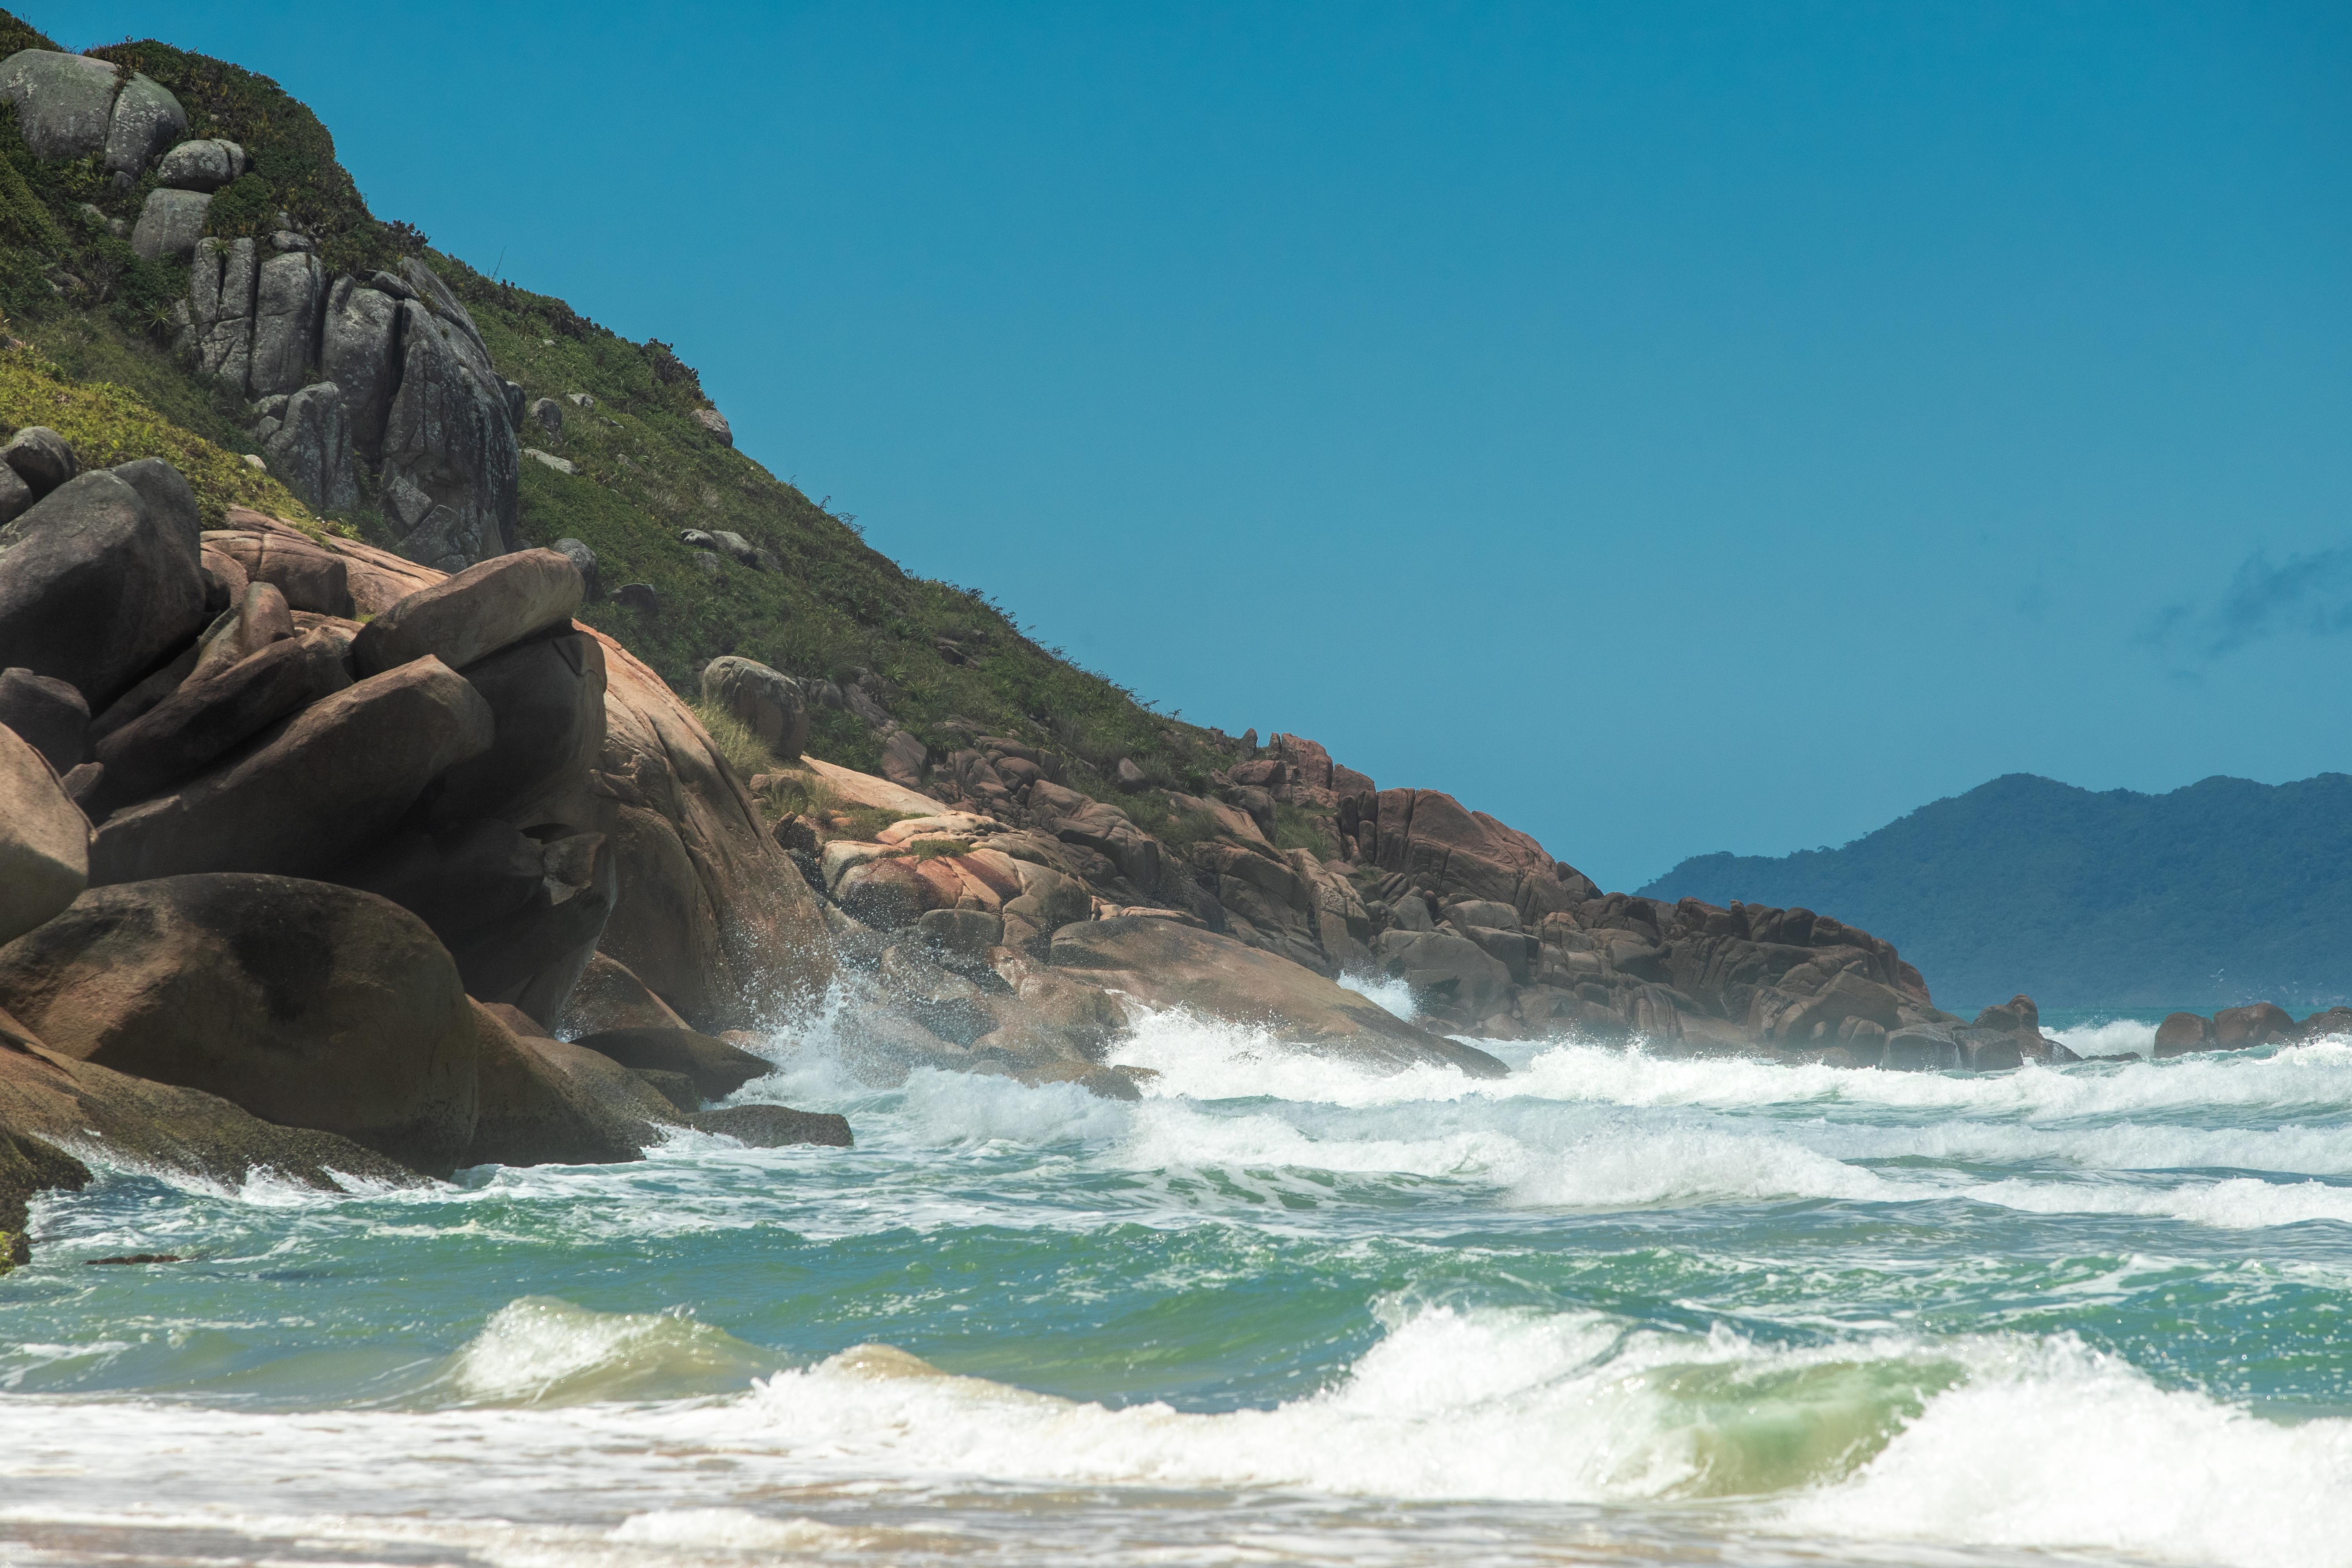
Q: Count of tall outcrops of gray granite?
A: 1